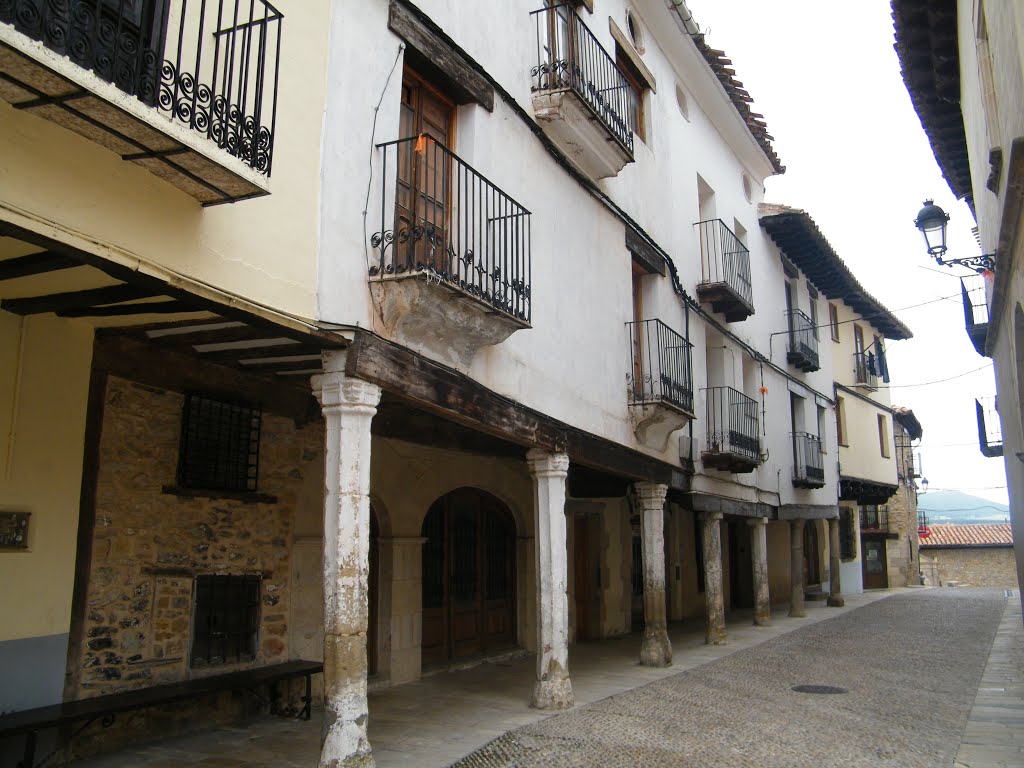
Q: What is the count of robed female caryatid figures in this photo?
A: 0